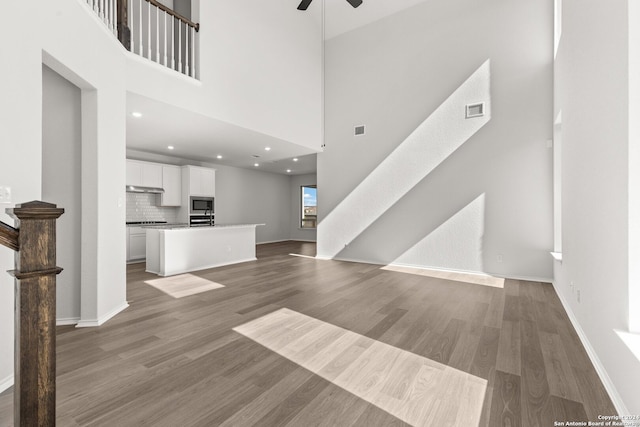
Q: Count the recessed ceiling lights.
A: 7